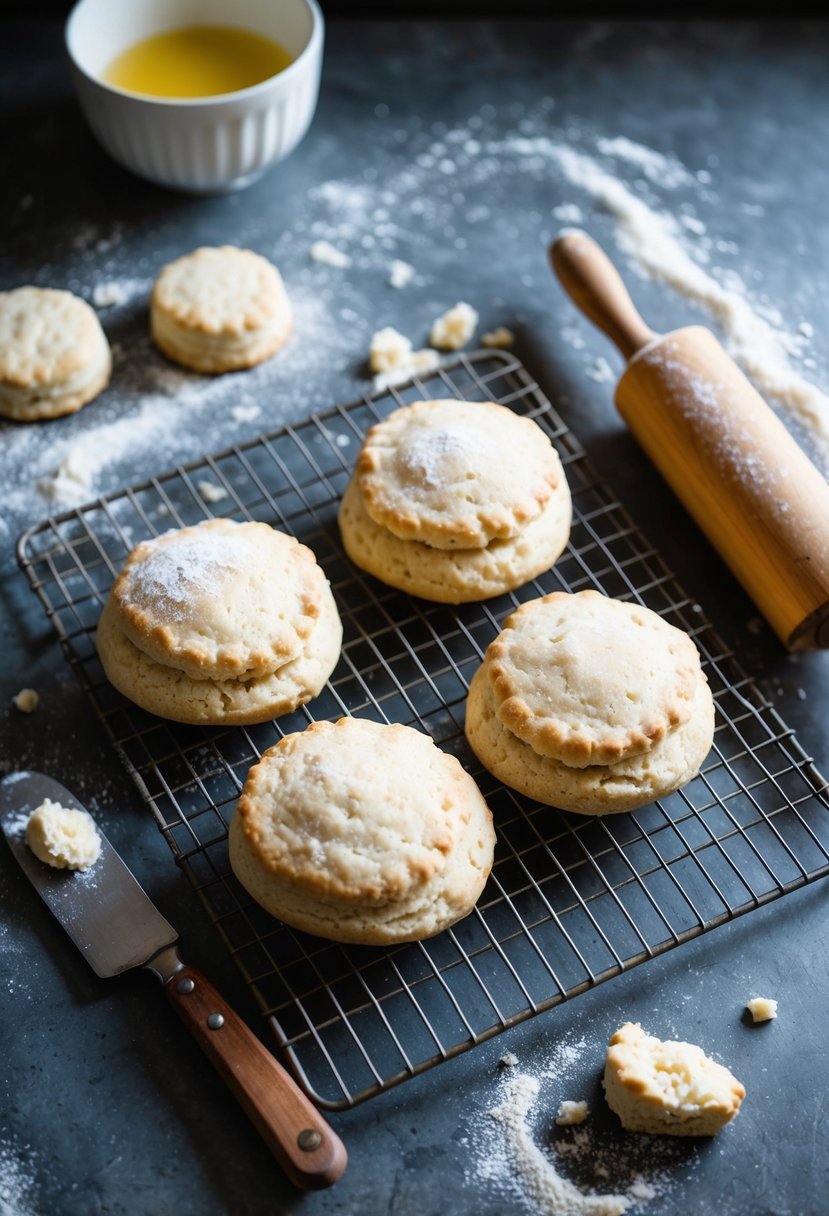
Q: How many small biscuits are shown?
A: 2